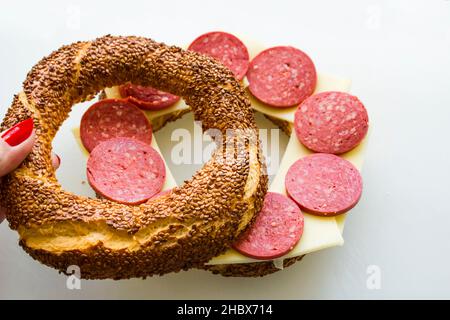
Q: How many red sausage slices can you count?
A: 8